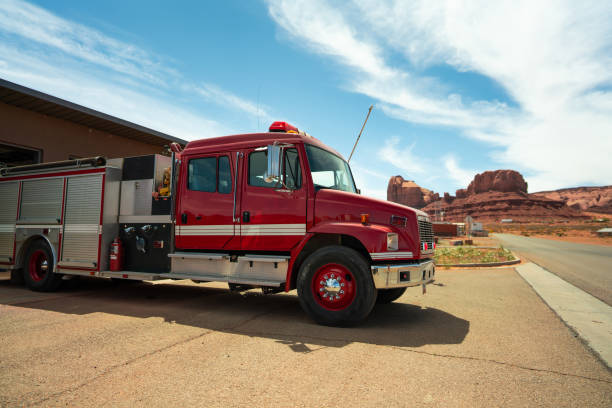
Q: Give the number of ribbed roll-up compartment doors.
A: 3